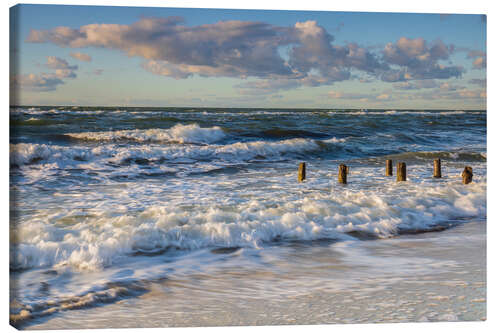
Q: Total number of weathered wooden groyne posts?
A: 6